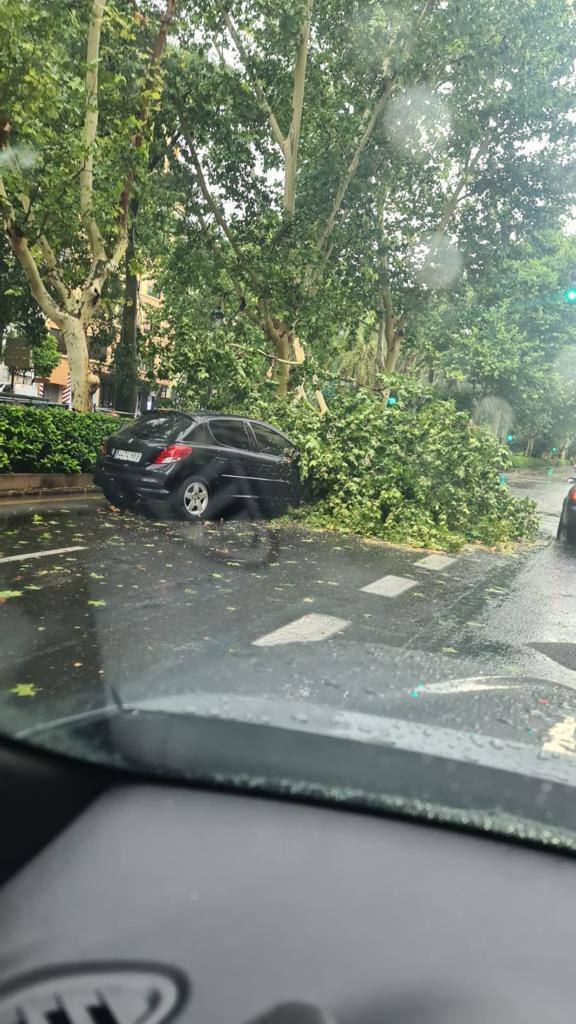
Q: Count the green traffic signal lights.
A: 4